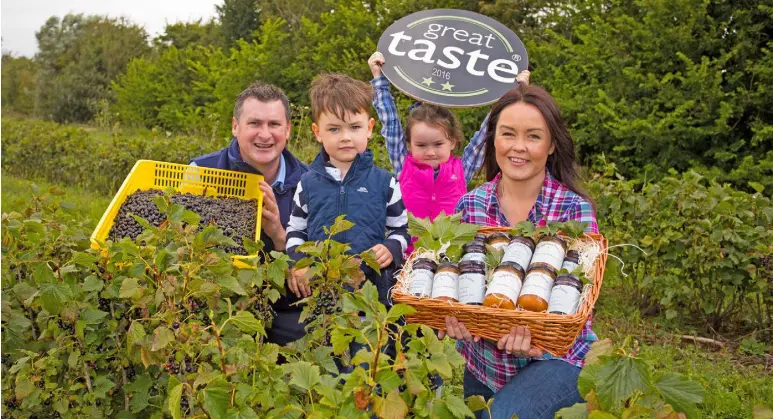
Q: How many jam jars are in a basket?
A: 12